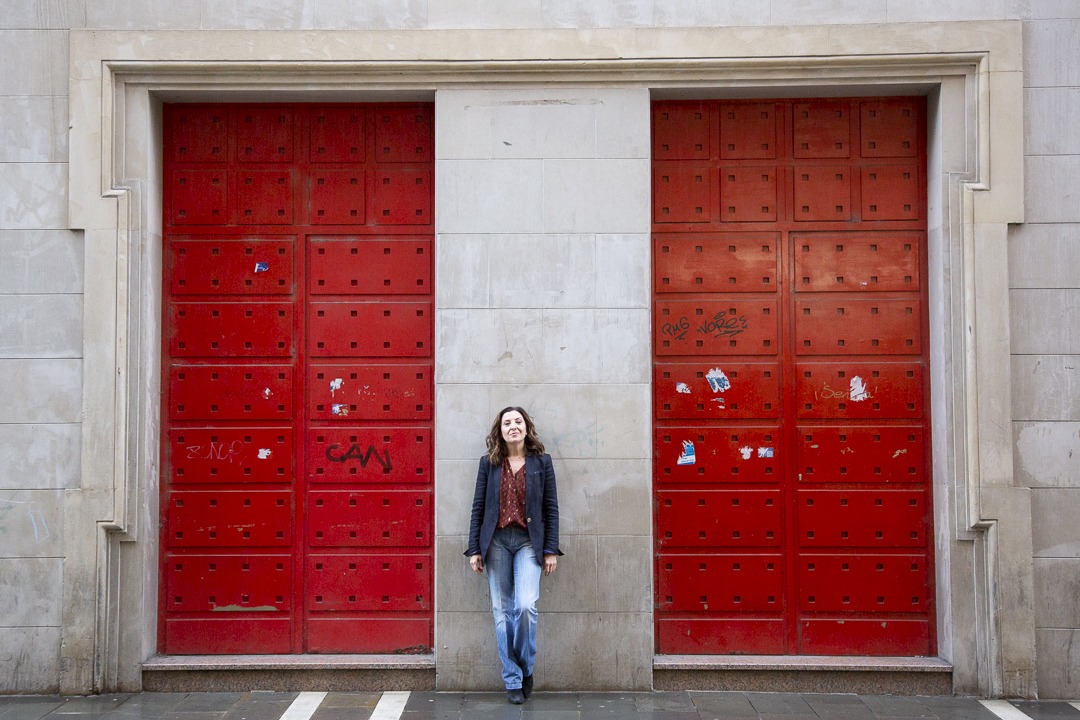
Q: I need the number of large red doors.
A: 2